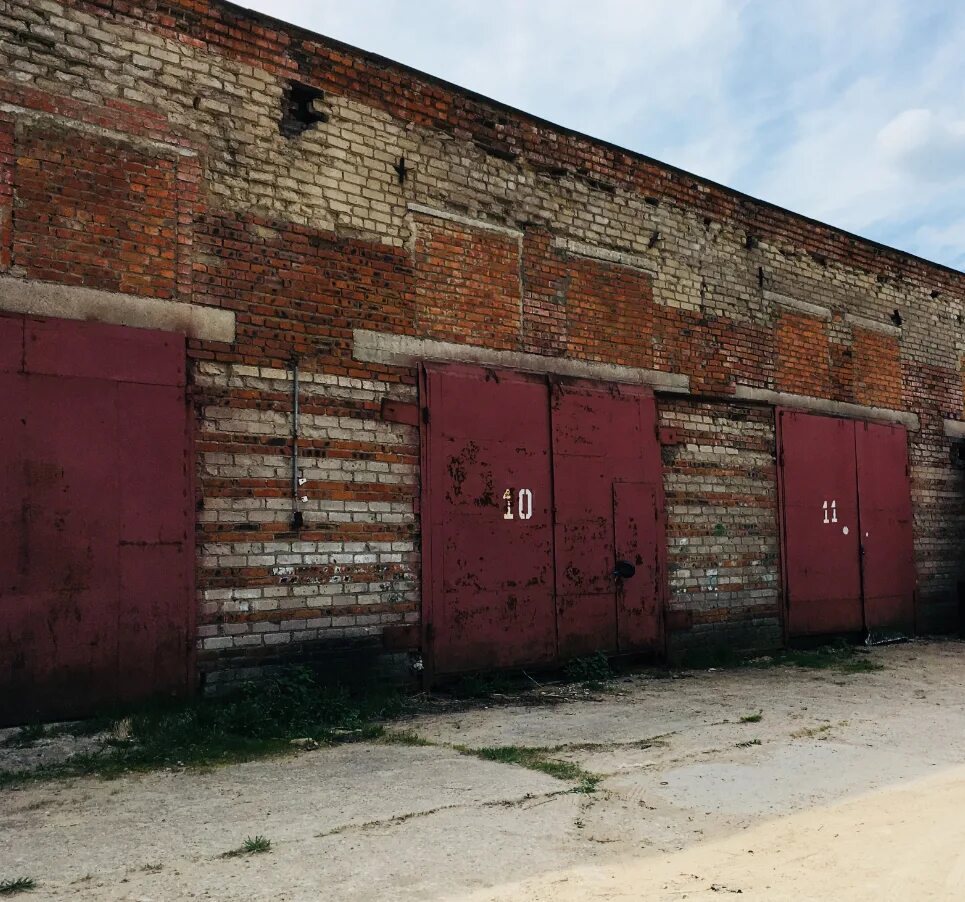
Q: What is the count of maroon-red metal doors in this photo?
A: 3